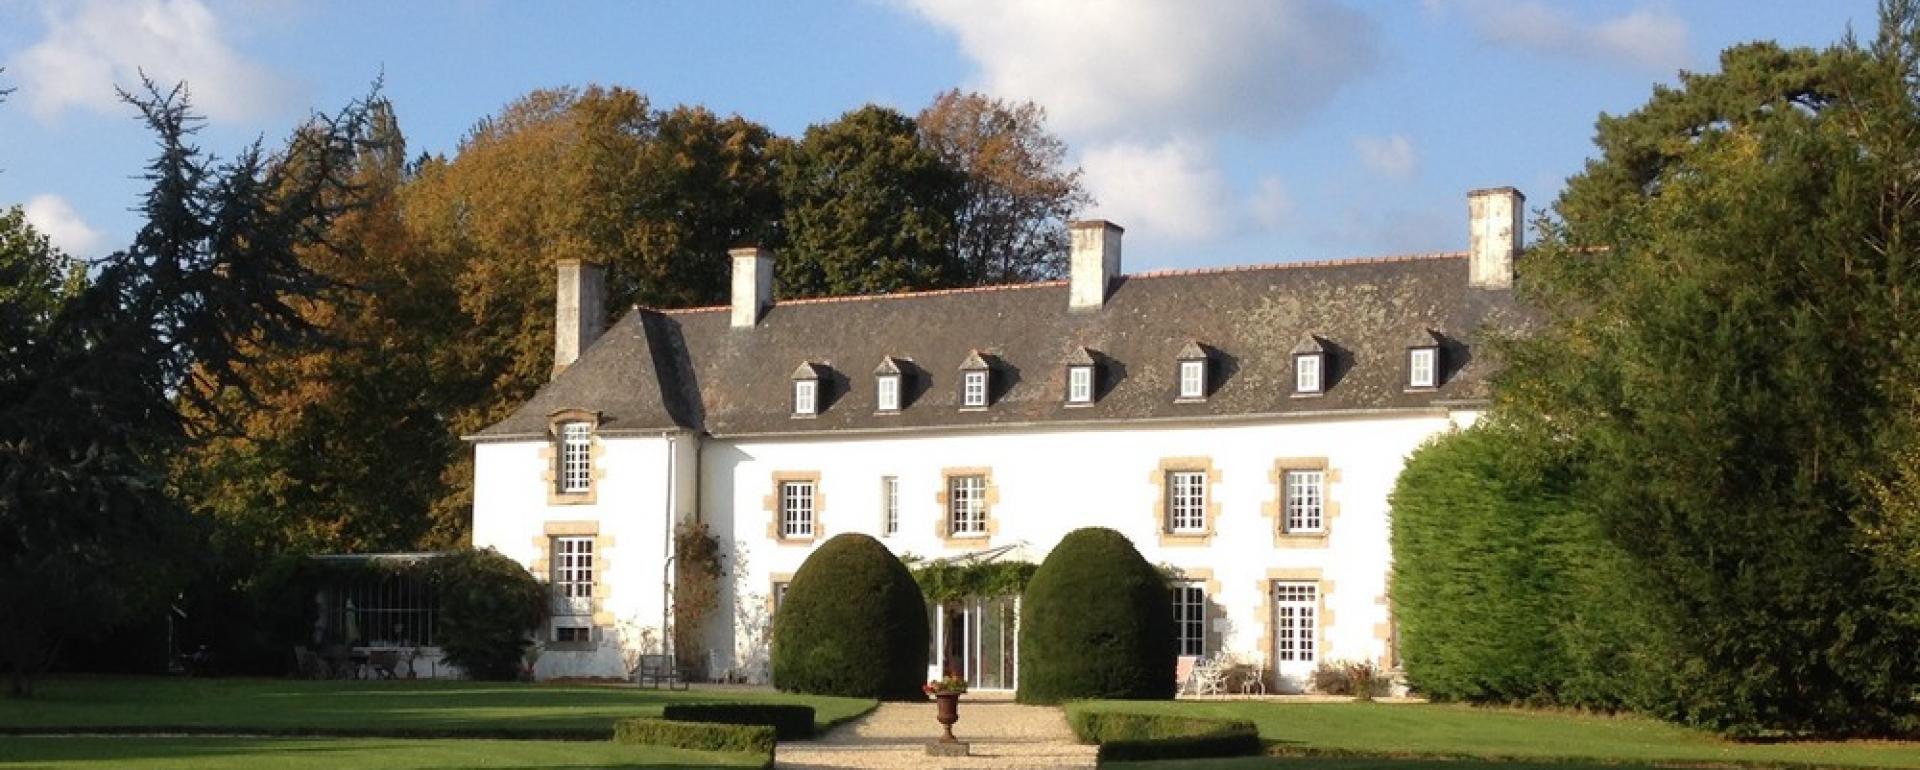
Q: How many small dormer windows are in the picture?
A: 7